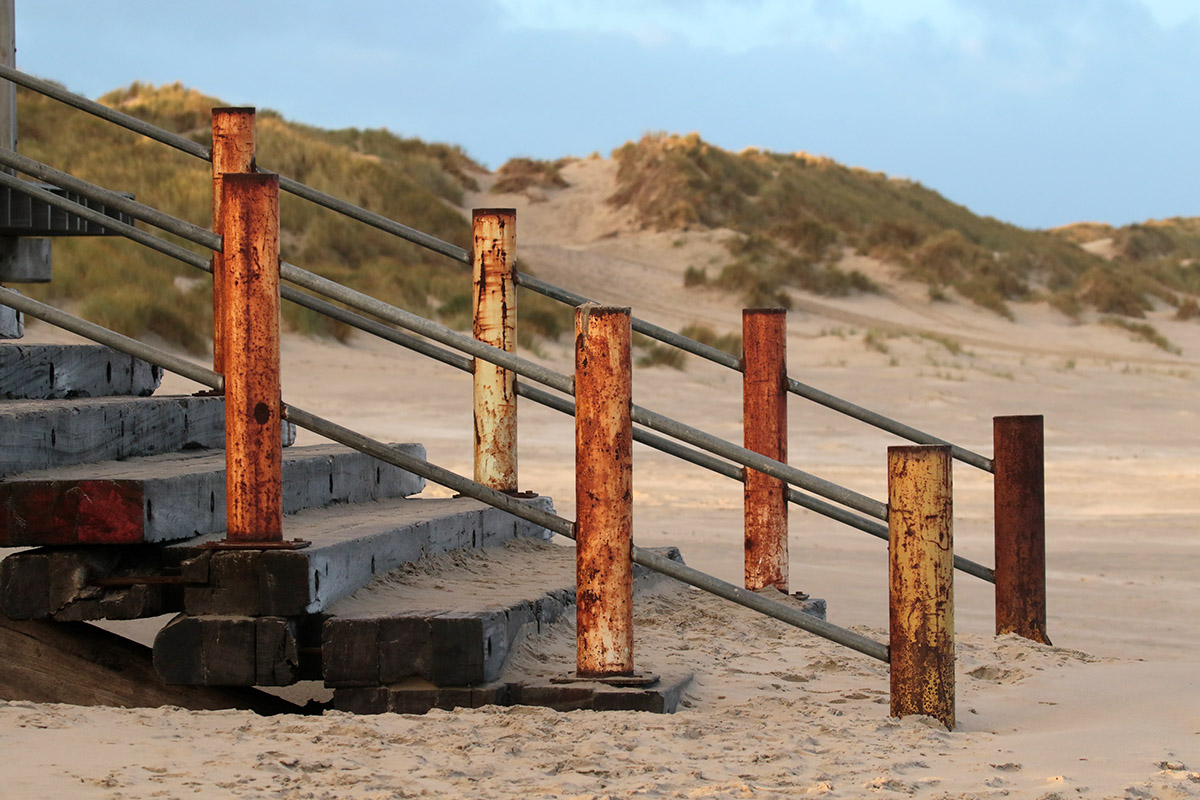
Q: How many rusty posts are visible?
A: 7